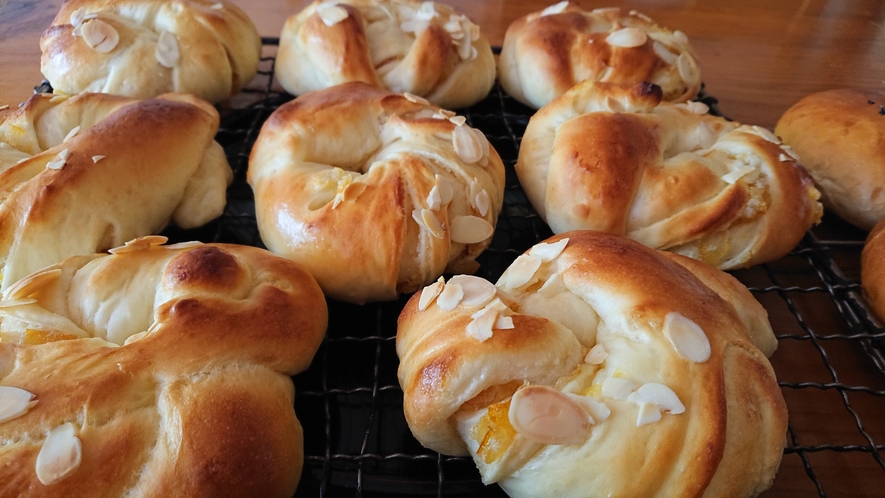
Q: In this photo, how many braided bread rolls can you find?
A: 8